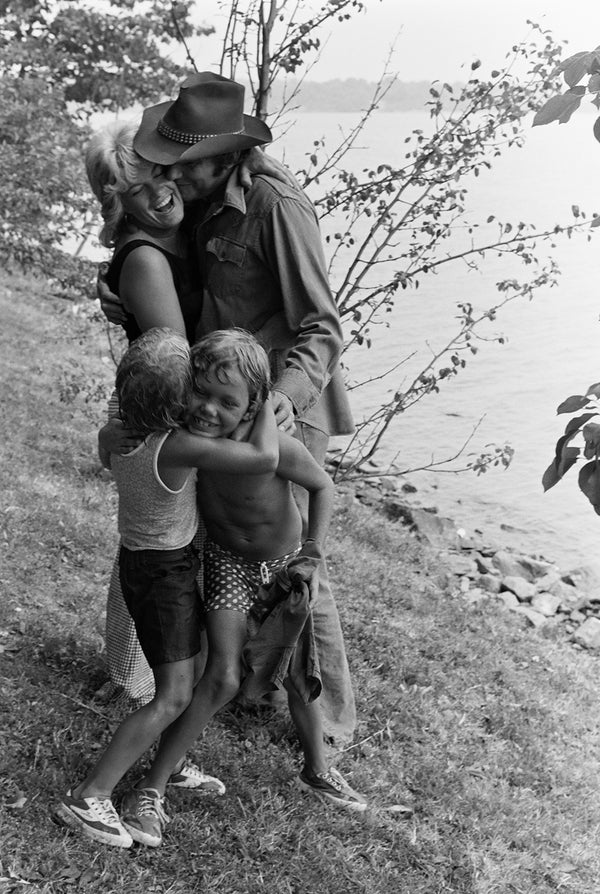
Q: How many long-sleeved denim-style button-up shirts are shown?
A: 1